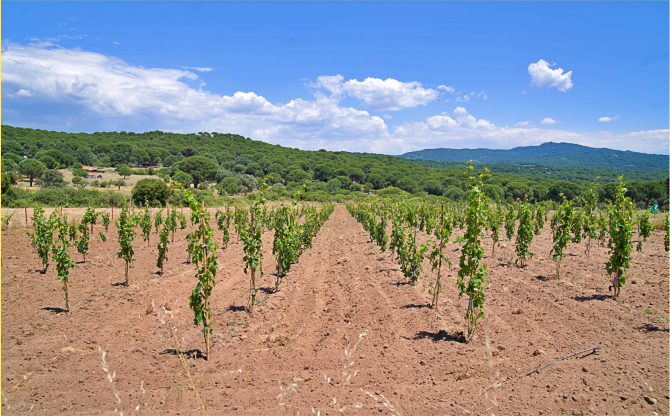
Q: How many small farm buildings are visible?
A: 2